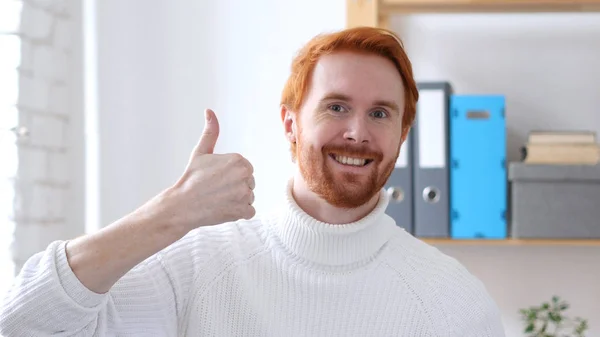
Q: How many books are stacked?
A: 2